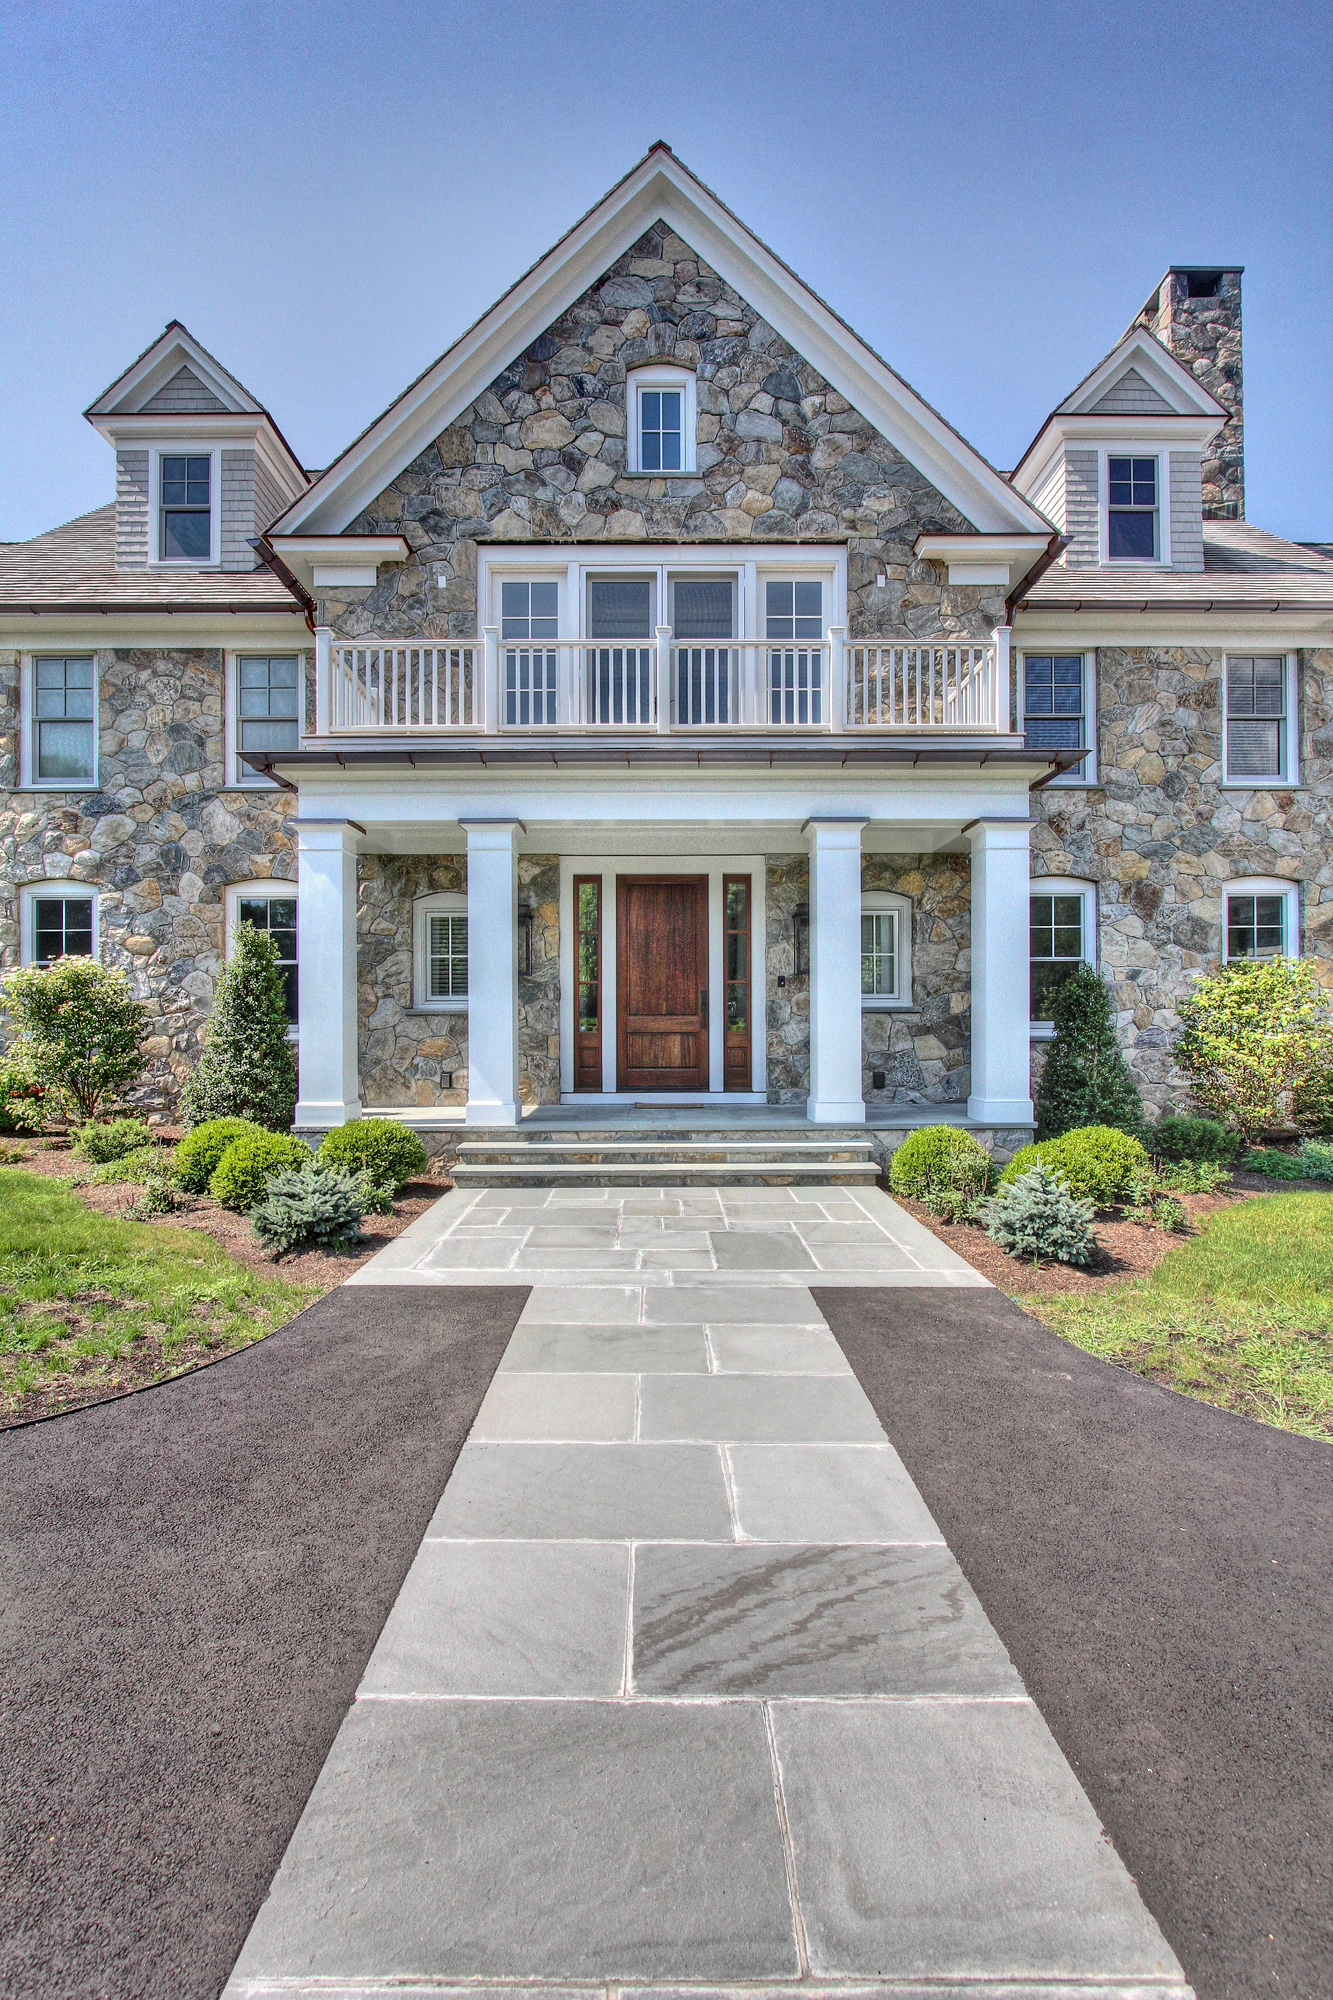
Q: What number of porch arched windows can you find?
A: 2